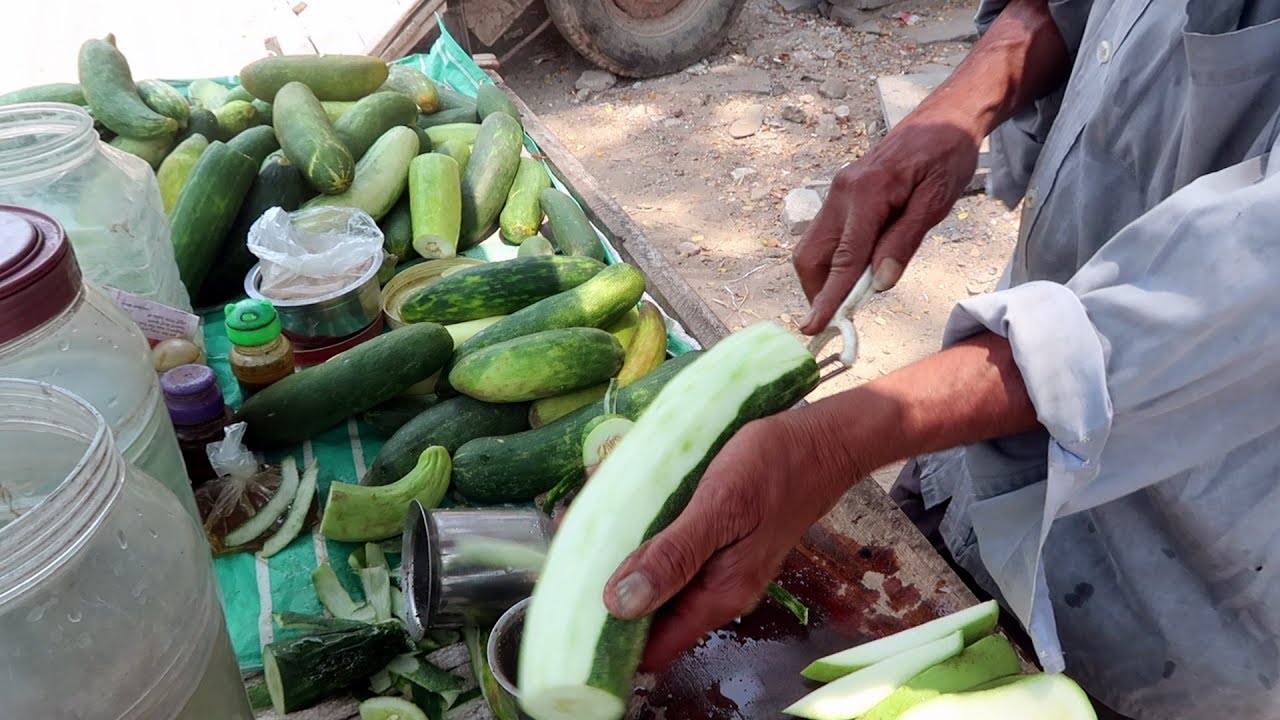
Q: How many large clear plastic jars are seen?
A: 3